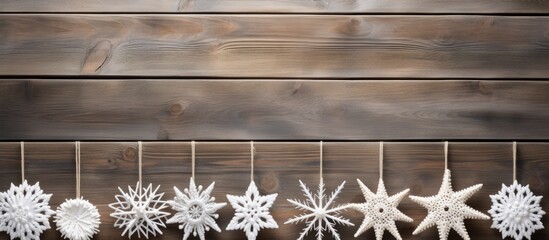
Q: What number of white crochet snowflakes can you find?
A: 9